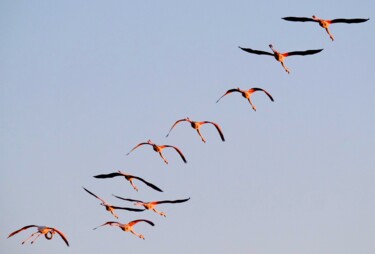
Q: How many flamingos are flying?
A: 10